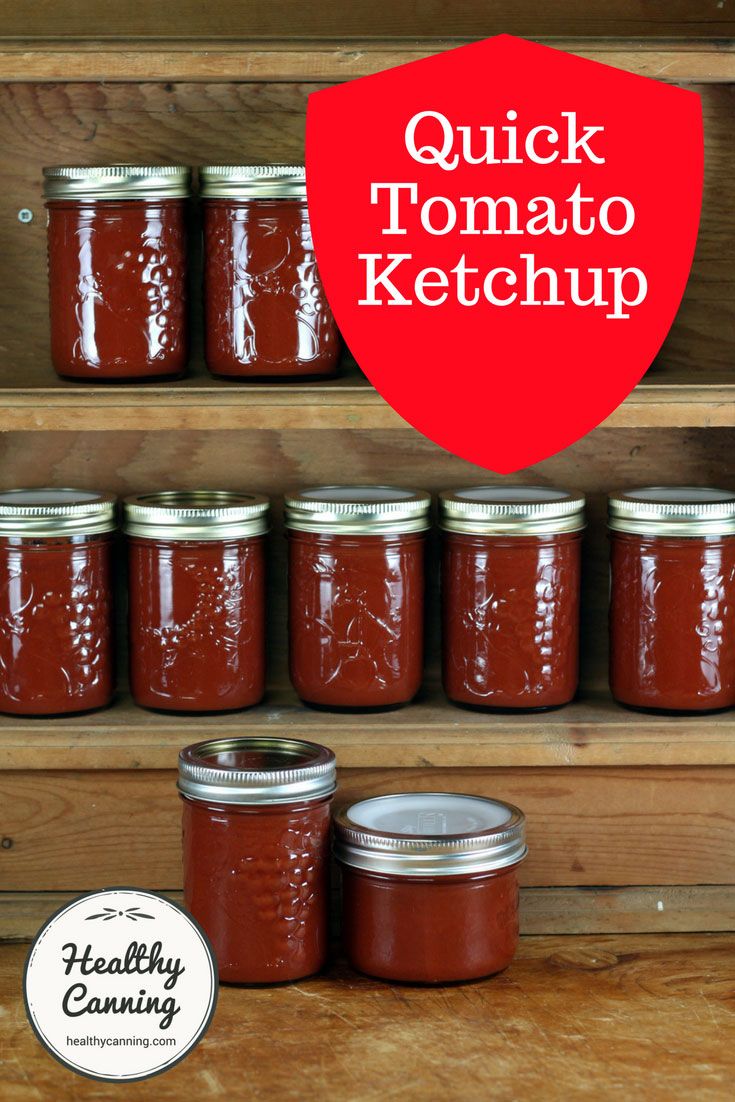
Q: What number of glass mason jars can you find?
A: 9